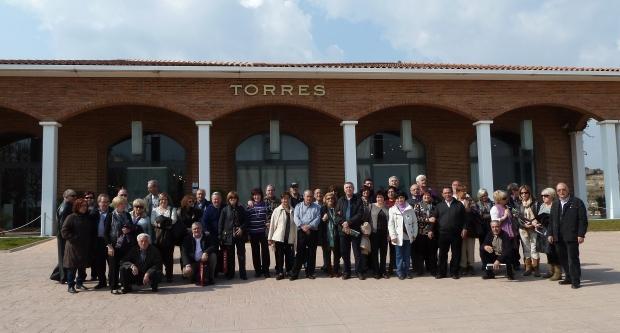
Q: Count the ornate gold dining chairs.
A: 0